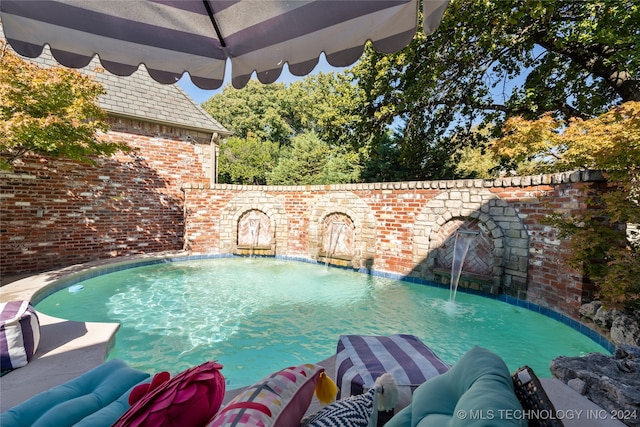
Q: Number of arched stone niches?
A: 3